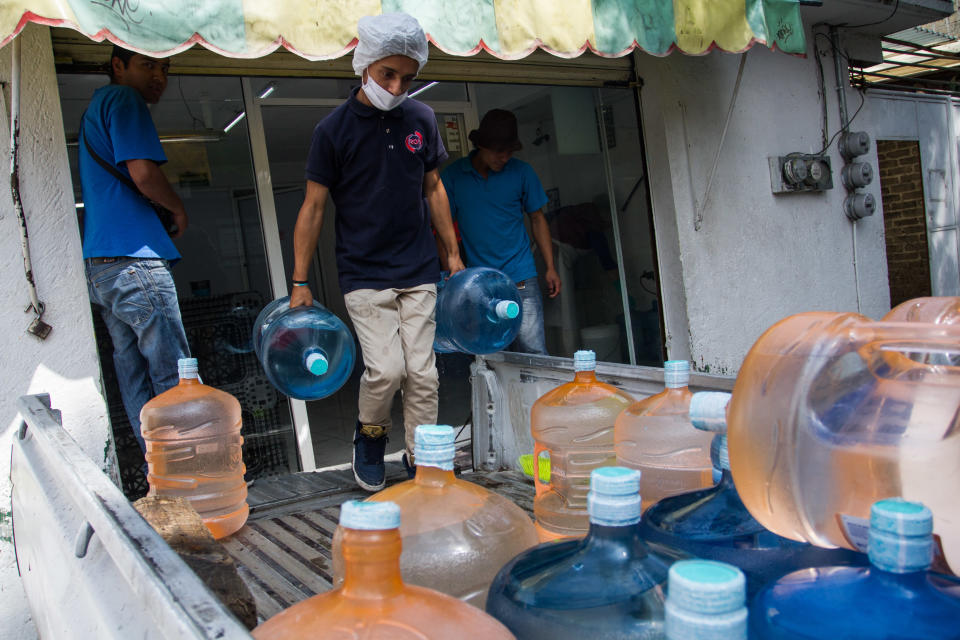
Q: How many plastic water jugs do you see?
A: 13